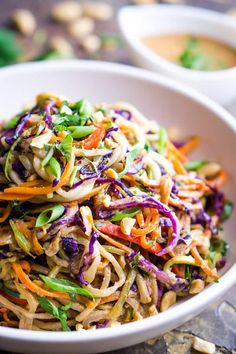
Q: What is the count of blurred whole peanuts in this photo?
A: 6